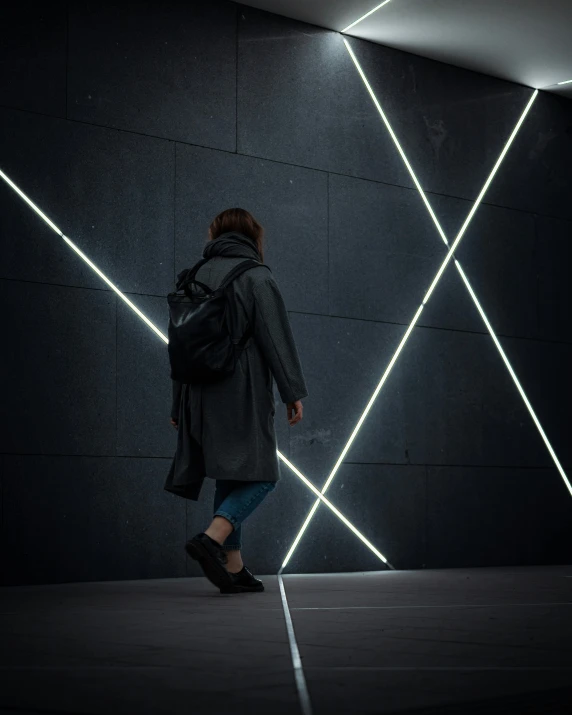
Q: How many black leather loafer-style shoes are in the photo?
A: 2